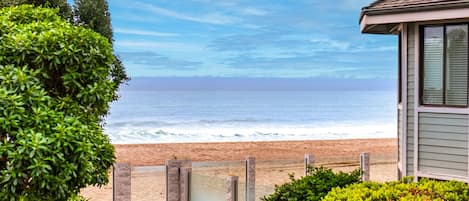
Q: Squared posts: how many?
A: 7